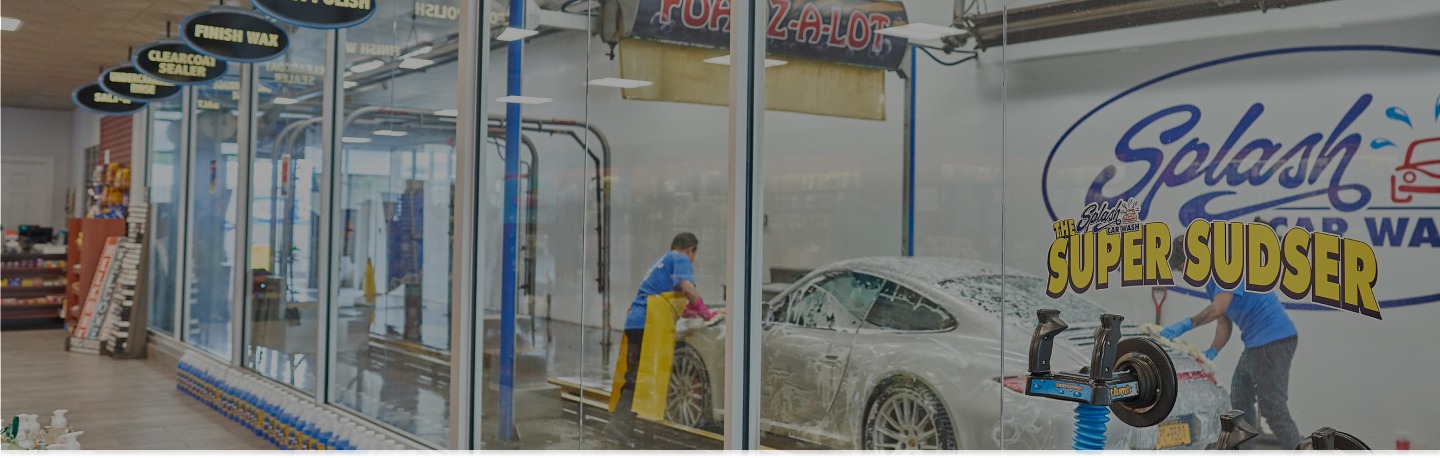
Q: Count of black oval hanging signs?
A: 5